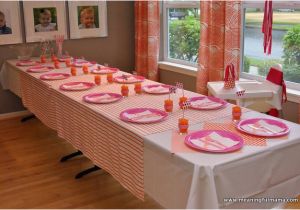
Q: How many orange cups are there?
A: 14